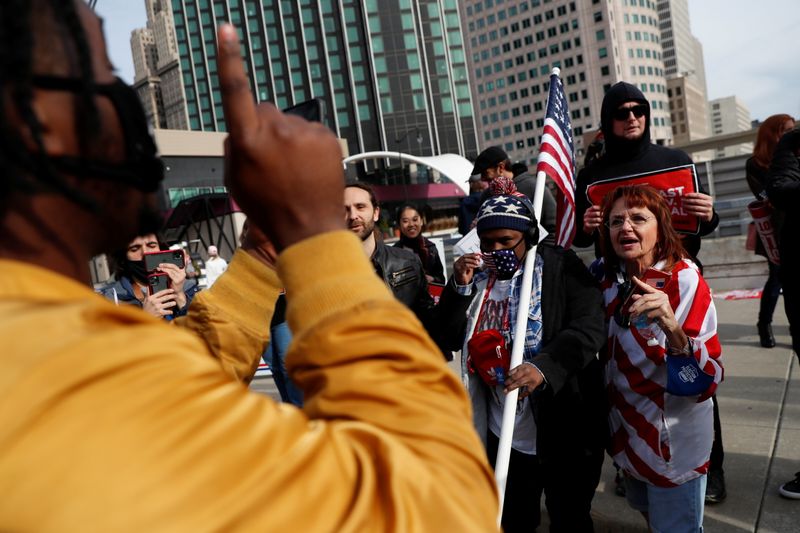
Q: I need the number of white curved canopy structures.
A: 1